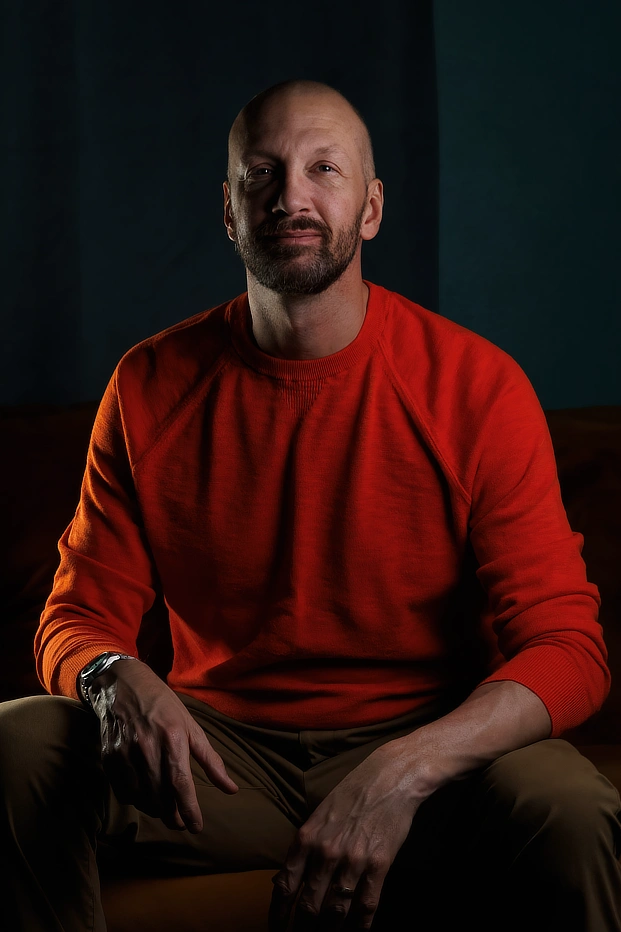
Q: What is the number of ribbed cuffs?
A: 2